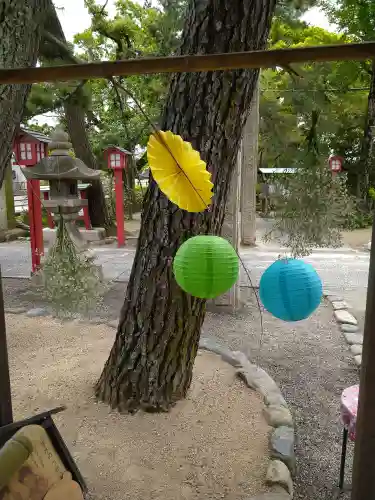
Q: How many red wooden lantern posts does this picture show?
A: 3